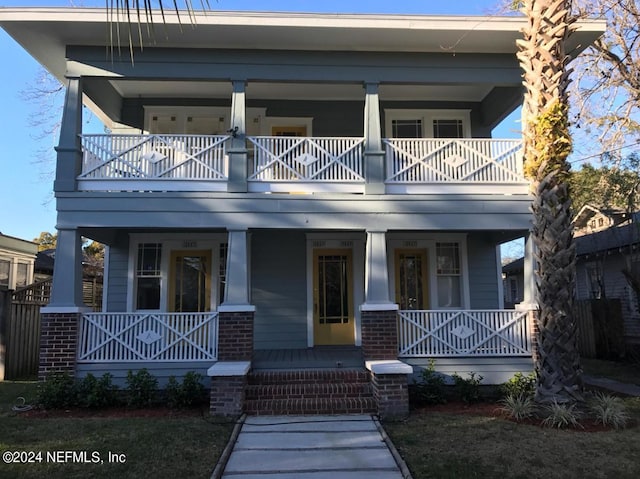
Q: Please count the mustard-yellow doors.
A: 4